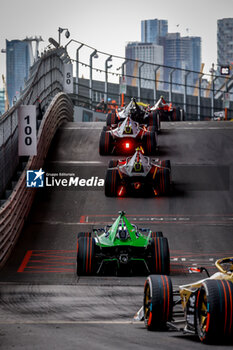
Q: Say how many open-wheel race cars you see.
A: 6